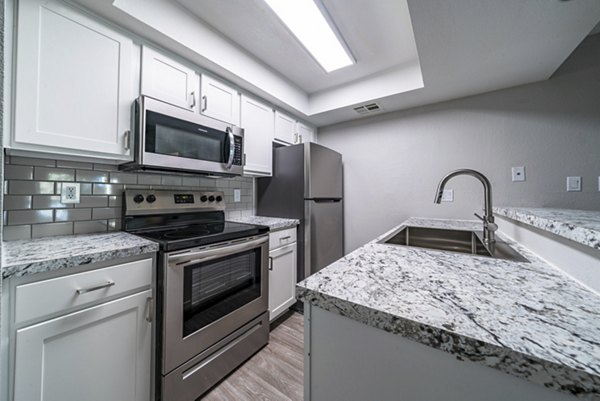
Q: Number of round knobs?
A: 5